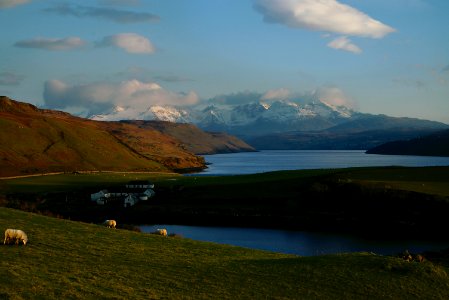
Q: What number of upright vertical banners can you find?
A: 0